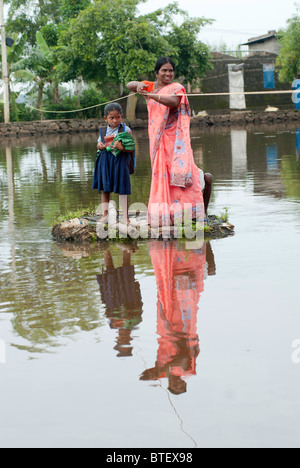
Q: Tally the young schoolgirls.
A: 1